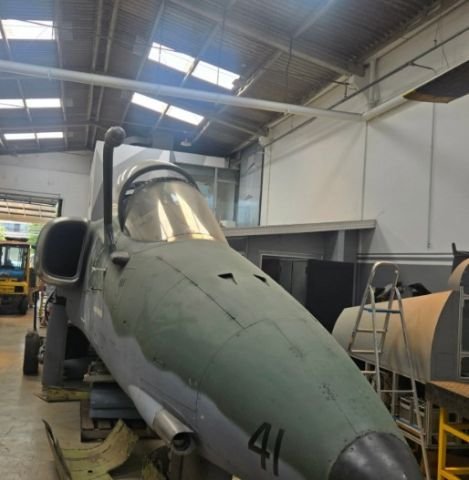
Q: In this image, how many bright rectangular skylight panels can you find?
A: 9